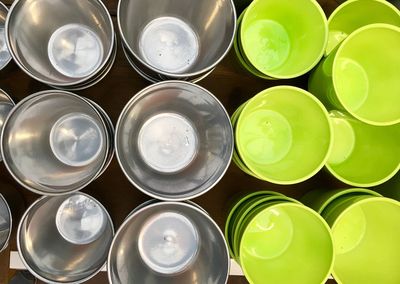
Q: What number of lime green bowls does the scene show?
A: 7